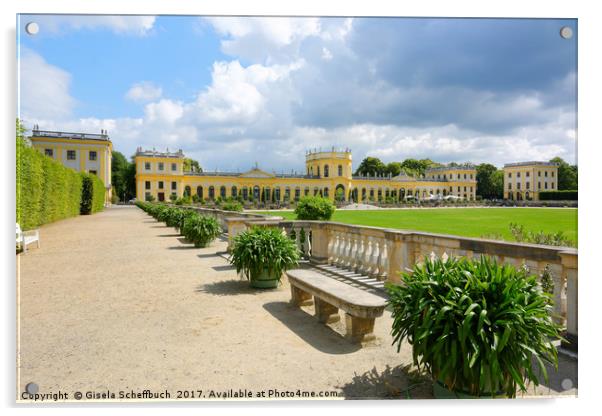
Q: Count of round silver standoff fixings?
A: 4